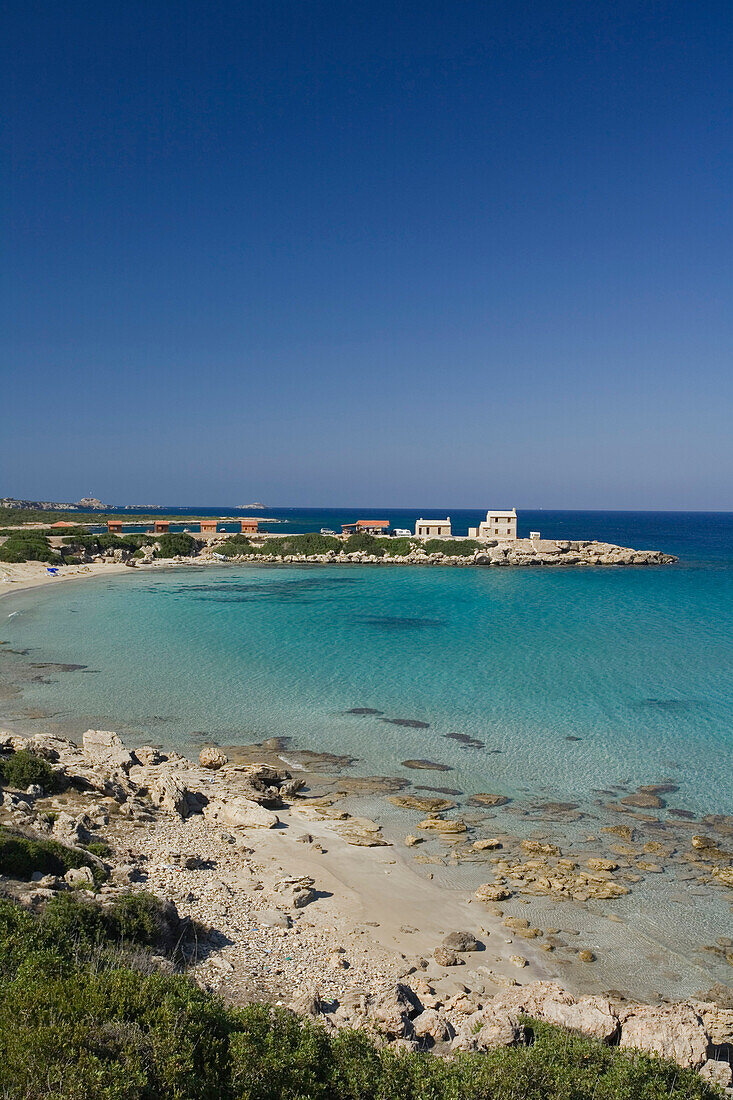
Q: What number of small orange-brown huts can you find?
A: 4